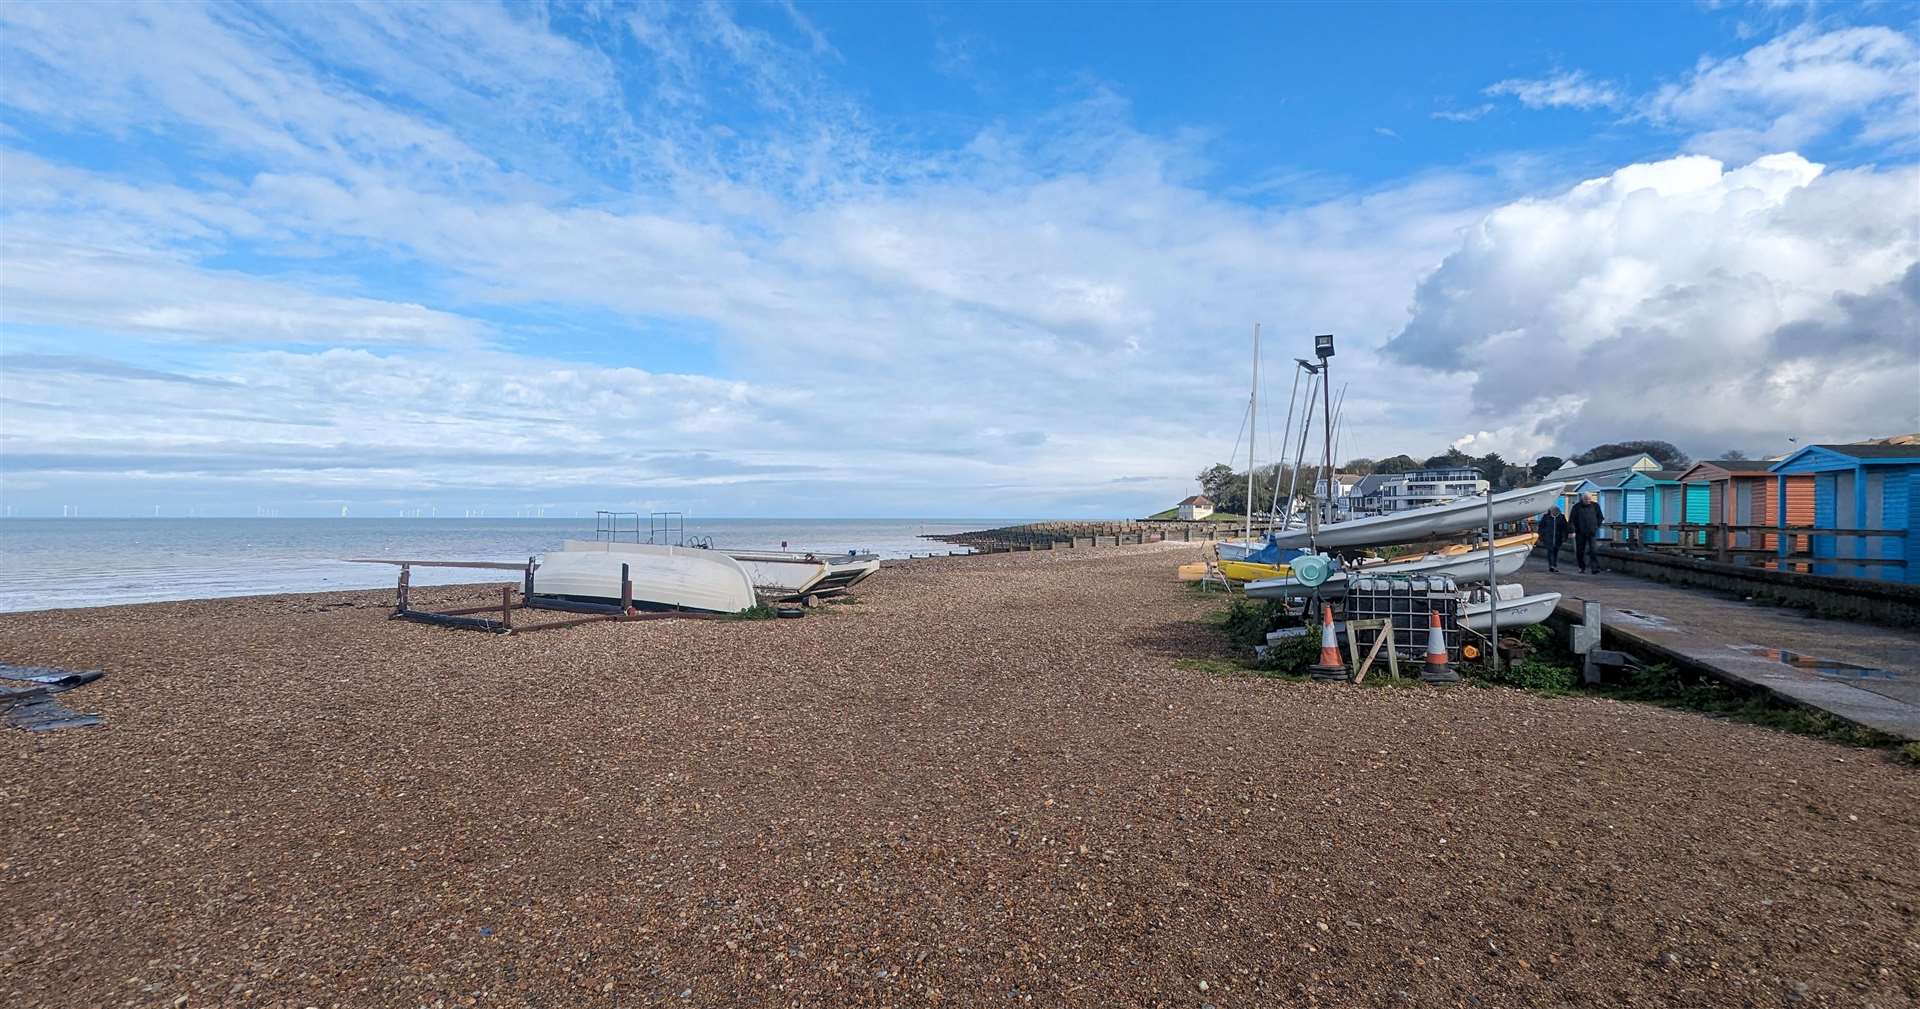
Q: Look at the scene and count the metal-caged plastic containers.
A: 1